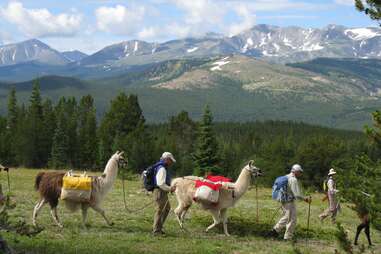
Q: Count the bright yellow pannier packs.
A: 1